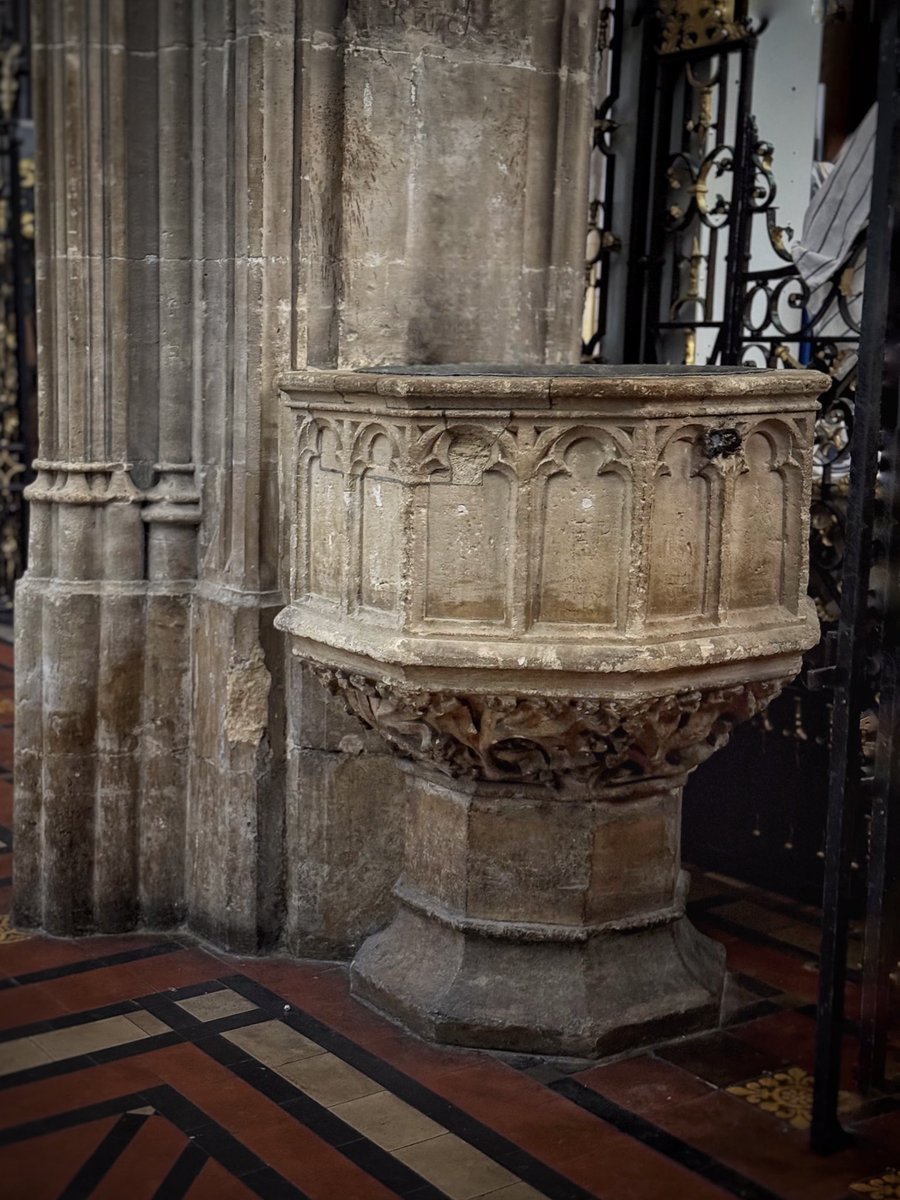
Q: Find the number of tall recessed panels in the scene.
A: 6